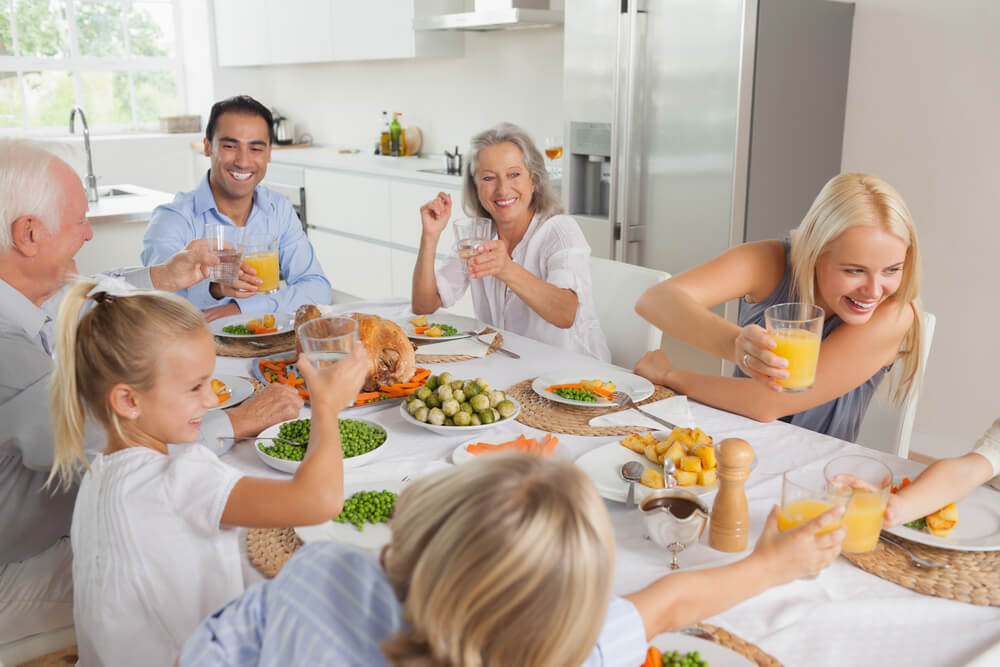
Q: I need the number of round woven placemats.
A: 7